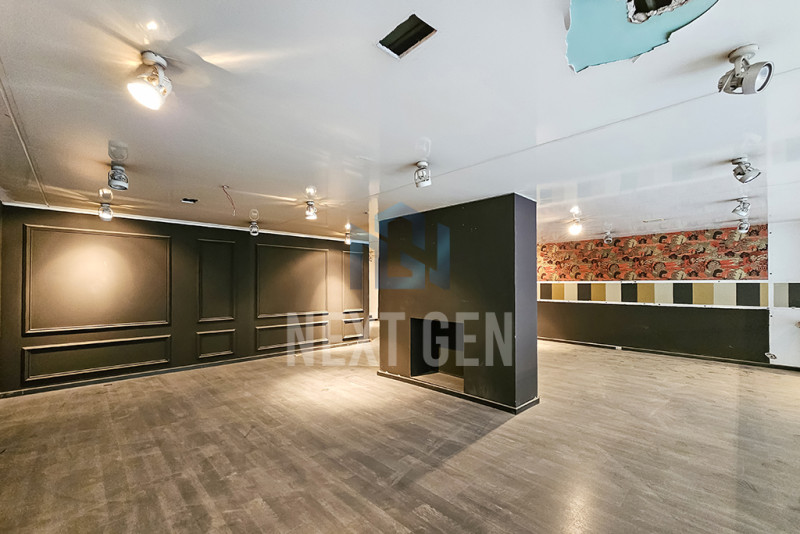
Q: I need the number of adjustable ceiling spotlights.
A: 13